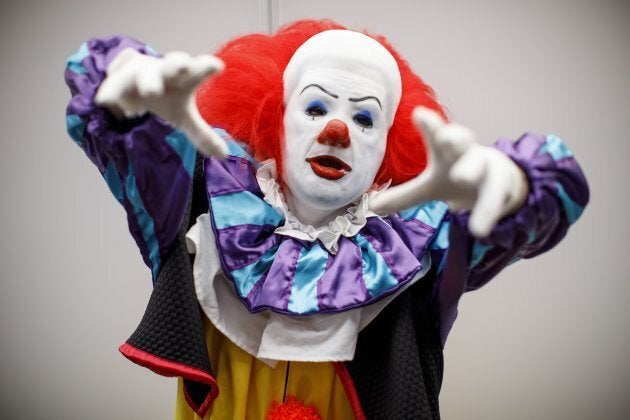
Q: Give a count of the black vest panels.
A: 2